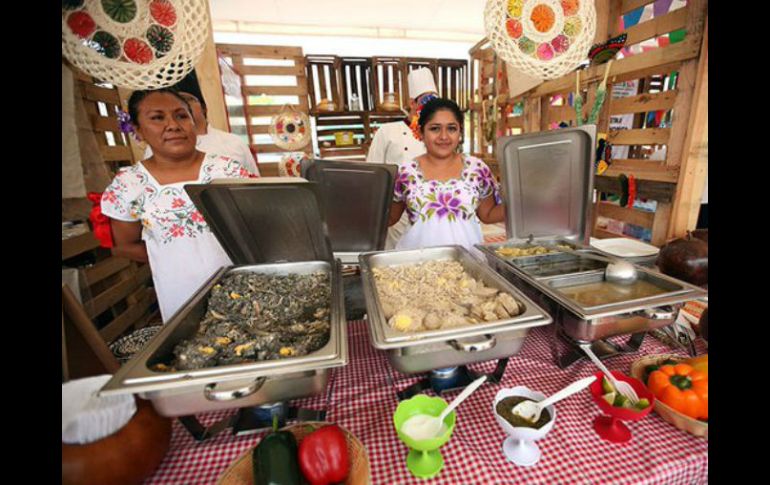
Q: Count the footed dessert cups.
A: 3